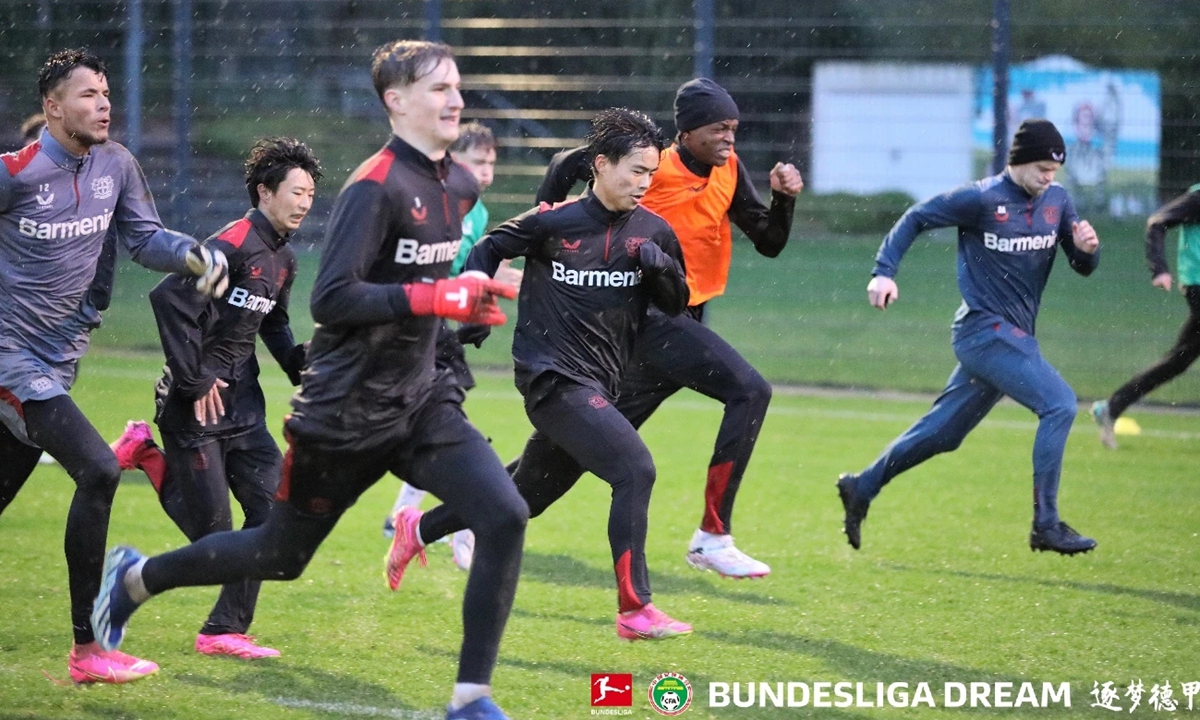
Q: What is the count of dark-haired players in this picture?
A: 3